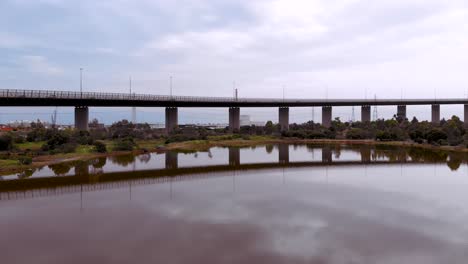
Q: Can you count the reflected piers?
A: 6